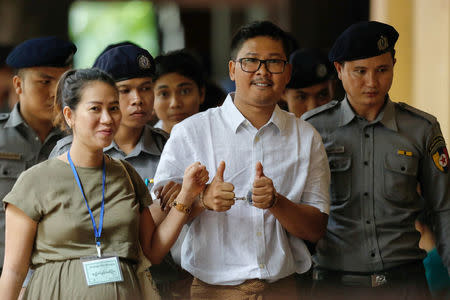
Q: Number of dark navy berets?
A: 4